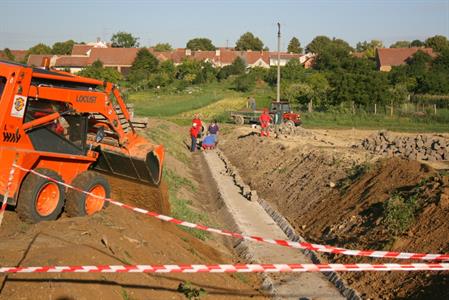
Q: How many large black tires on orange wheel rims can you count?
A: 2